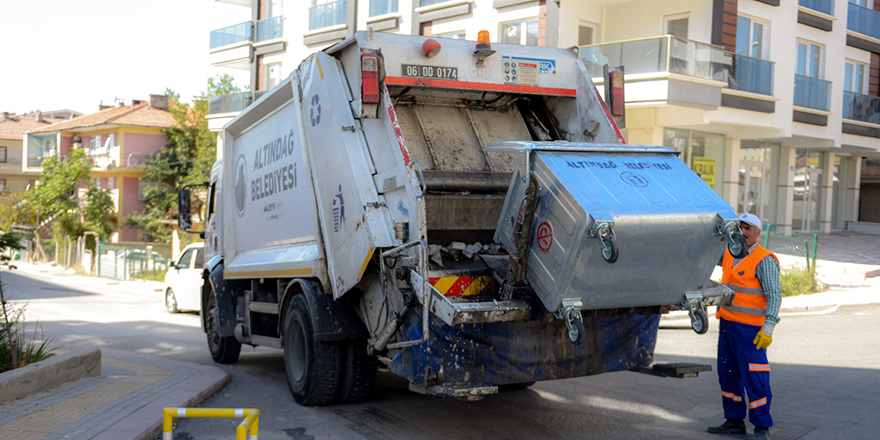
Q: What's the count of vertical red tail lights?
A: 2